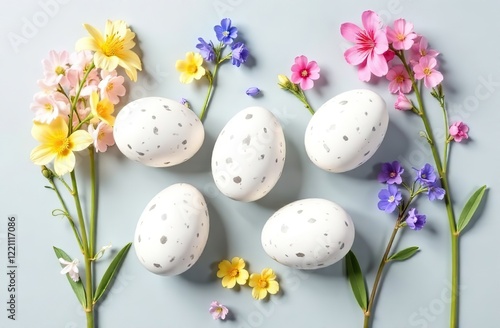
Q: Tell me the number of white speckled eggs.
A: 5